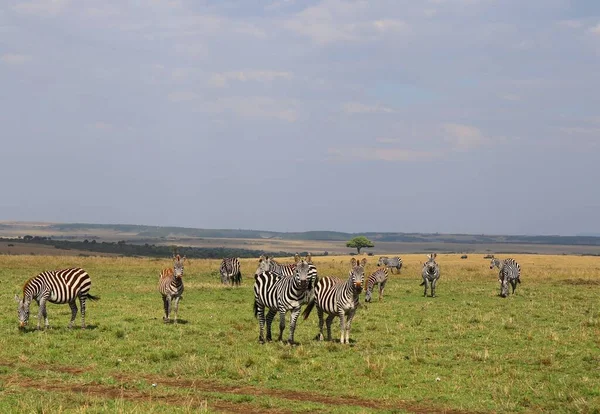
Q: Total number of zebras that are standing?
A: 11